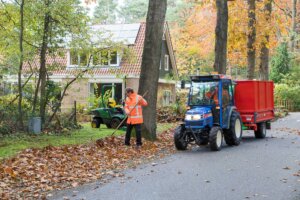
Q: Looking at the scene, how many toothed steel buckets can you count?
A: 0